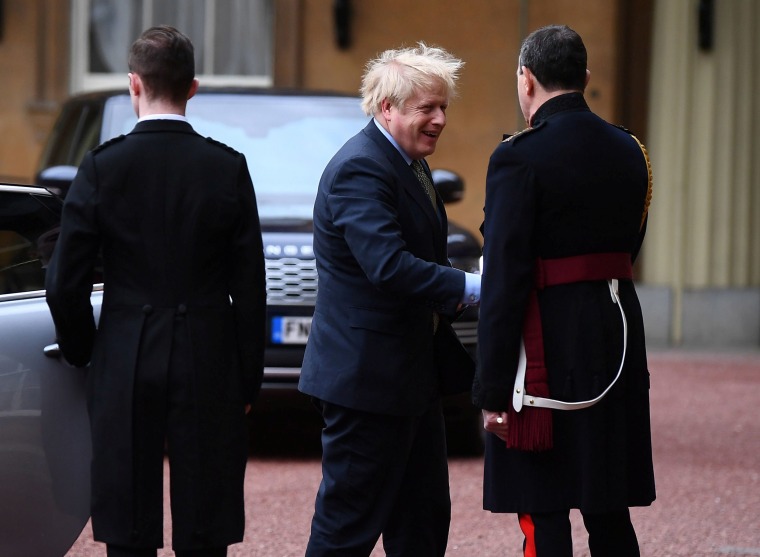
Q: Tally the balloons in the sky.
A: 0